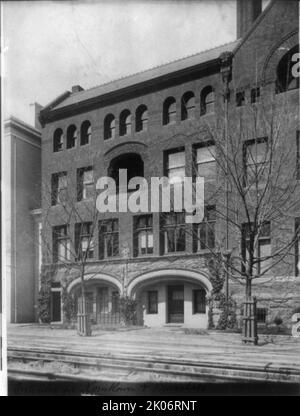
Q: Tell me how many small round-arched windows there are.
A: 9